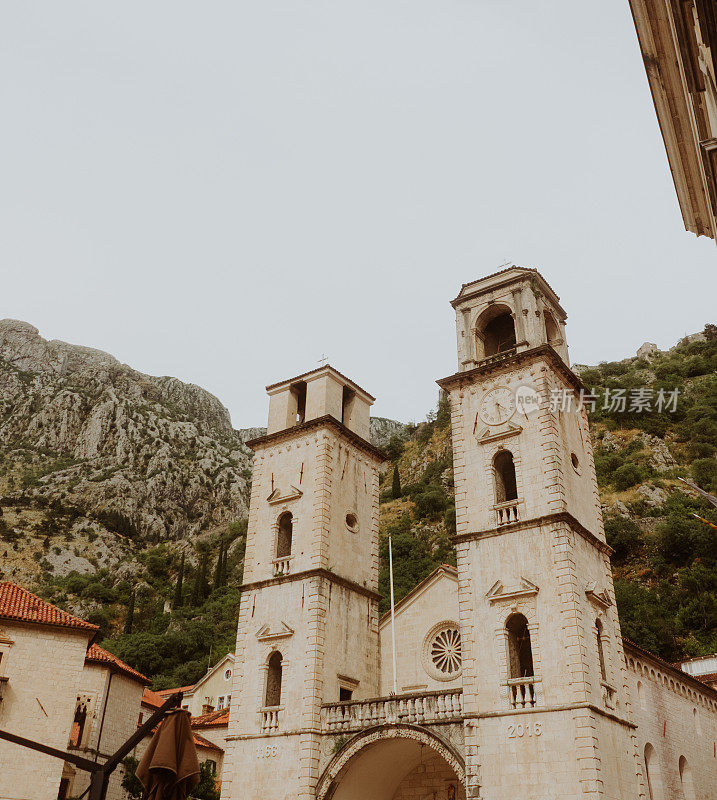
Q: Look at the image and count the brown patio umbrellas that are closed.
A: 1